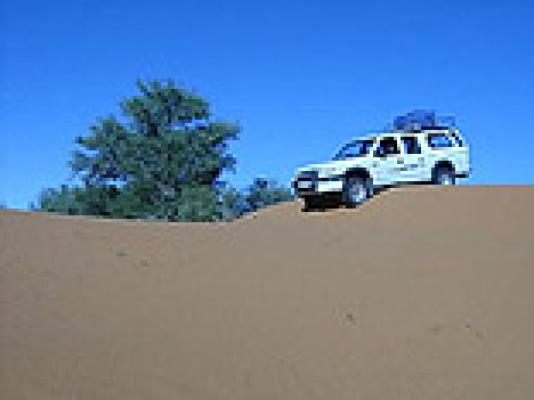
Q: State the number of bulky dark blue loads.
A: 1